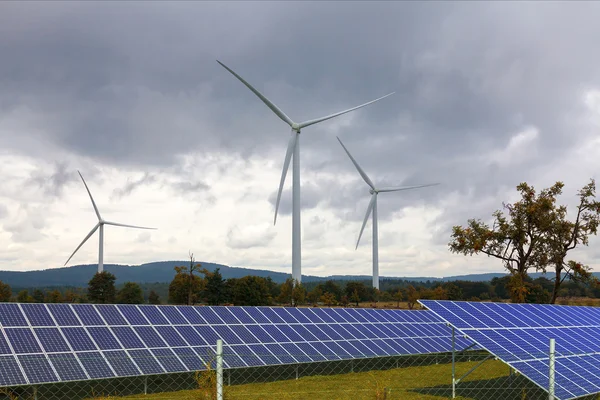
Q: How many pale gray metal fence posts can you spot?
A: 2